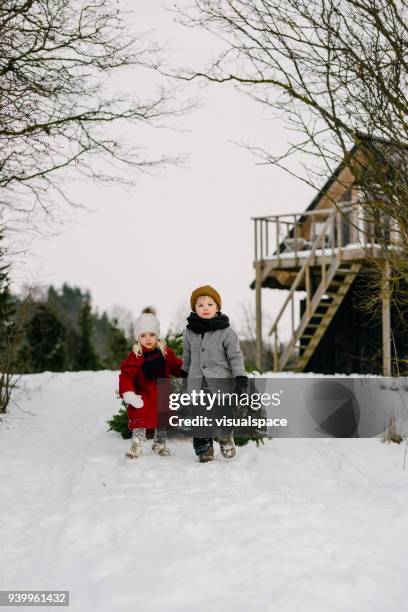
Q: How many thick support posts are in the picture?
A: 2